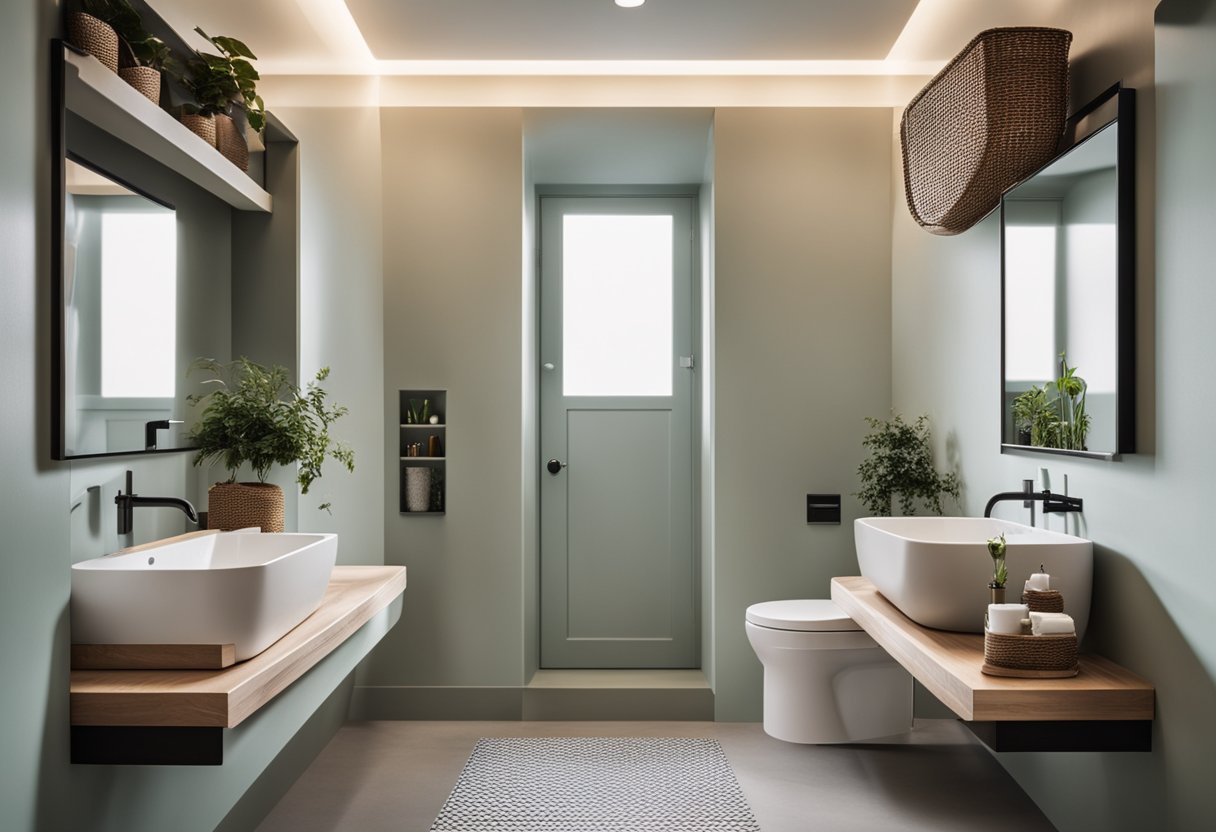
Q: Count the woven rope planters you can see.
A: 5